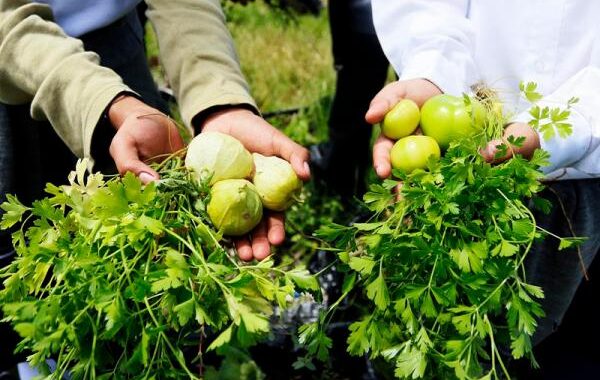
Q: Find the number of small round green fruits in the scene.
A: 6